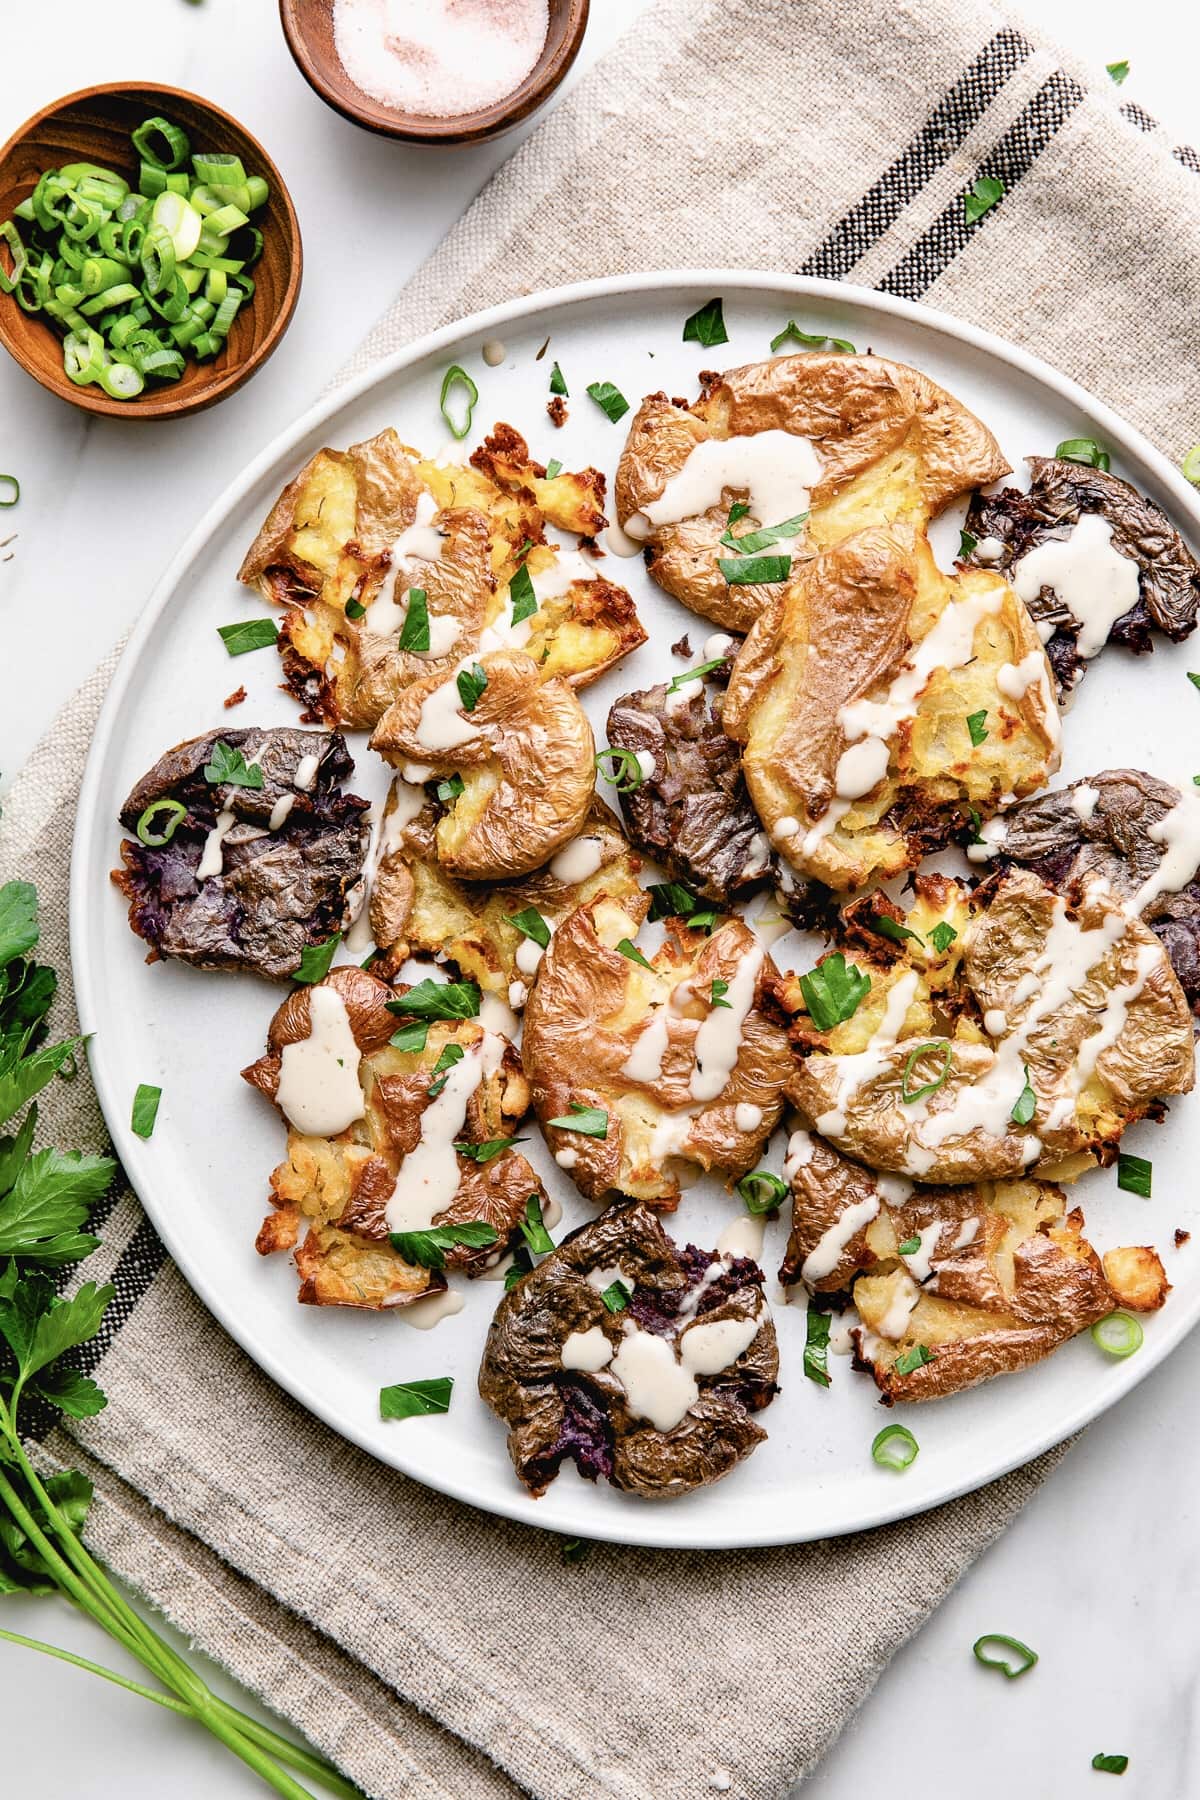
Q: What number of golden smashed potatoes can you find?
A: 9